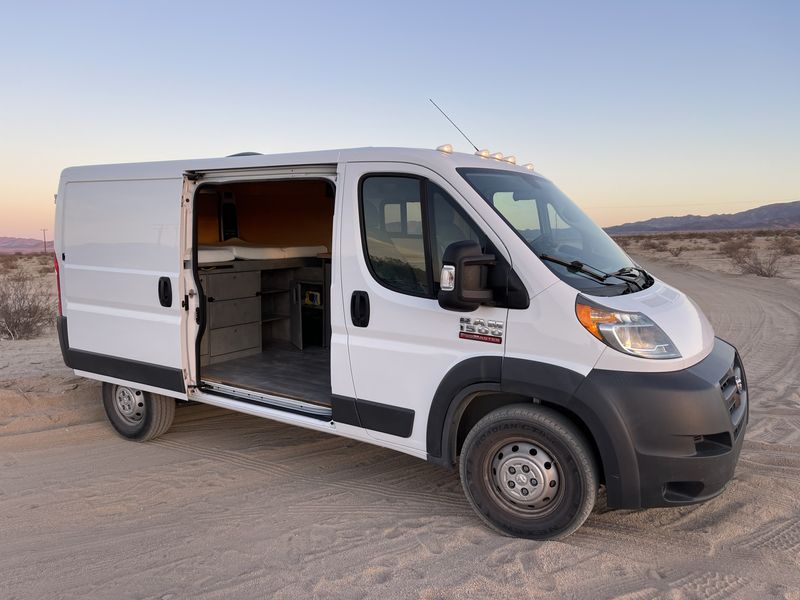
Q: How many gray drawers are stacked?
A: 3